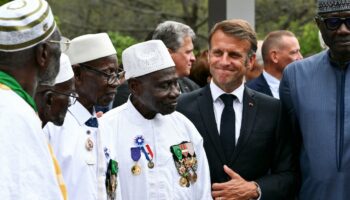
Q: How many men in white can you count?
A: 4